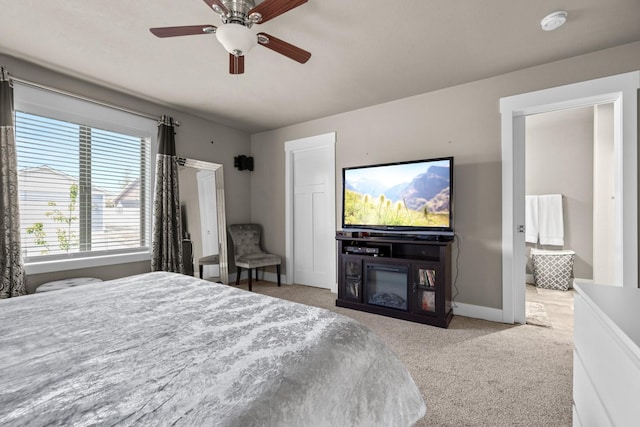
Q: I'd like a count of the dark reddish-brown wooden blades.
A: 5